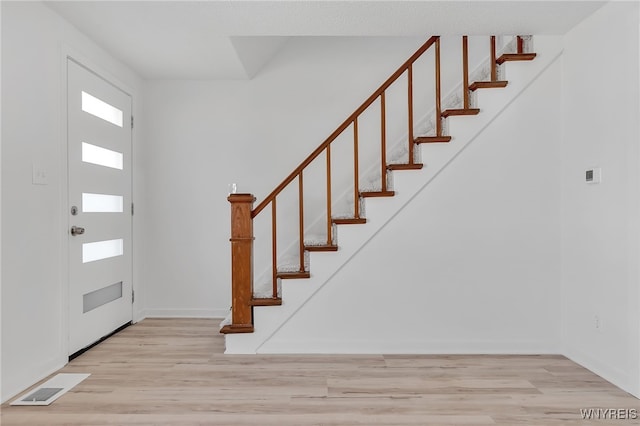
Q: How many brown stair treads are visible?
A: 11